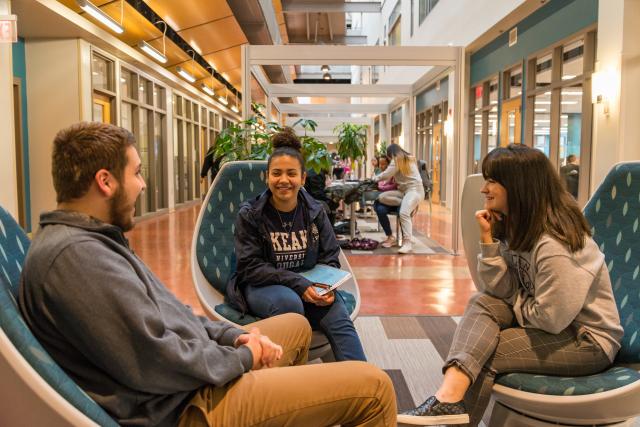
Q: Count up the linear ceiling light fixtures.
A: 6